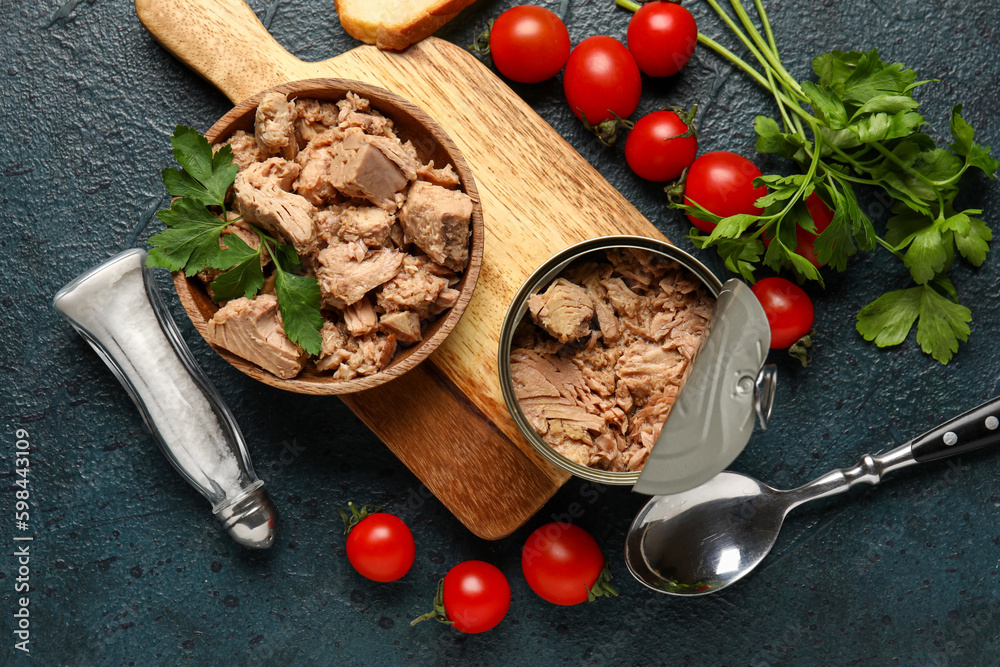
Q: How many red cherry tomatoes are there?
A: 10